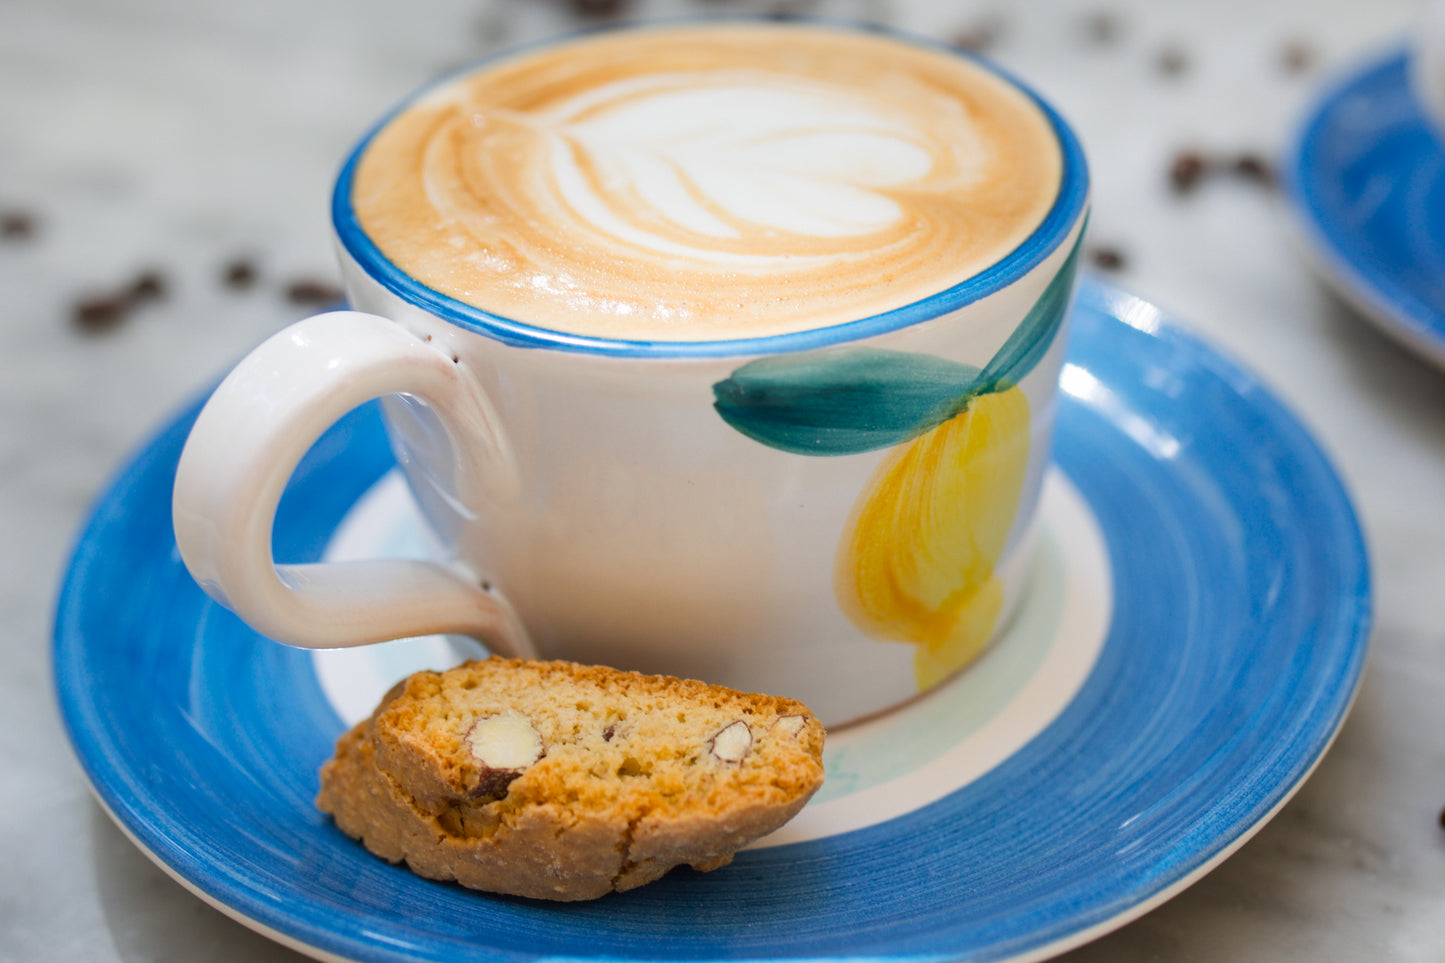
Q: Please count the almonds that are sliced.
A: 3